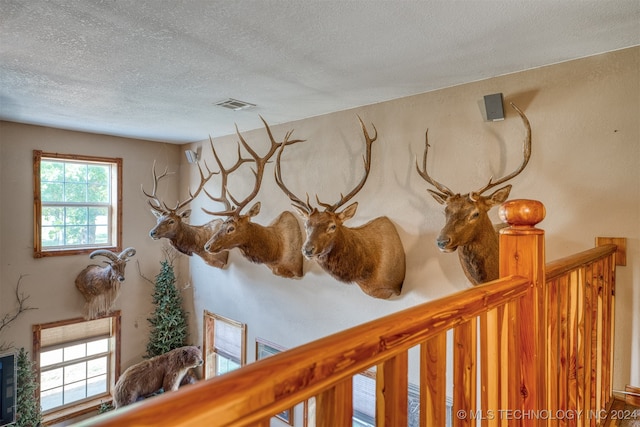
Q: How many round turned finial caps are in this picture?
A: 1